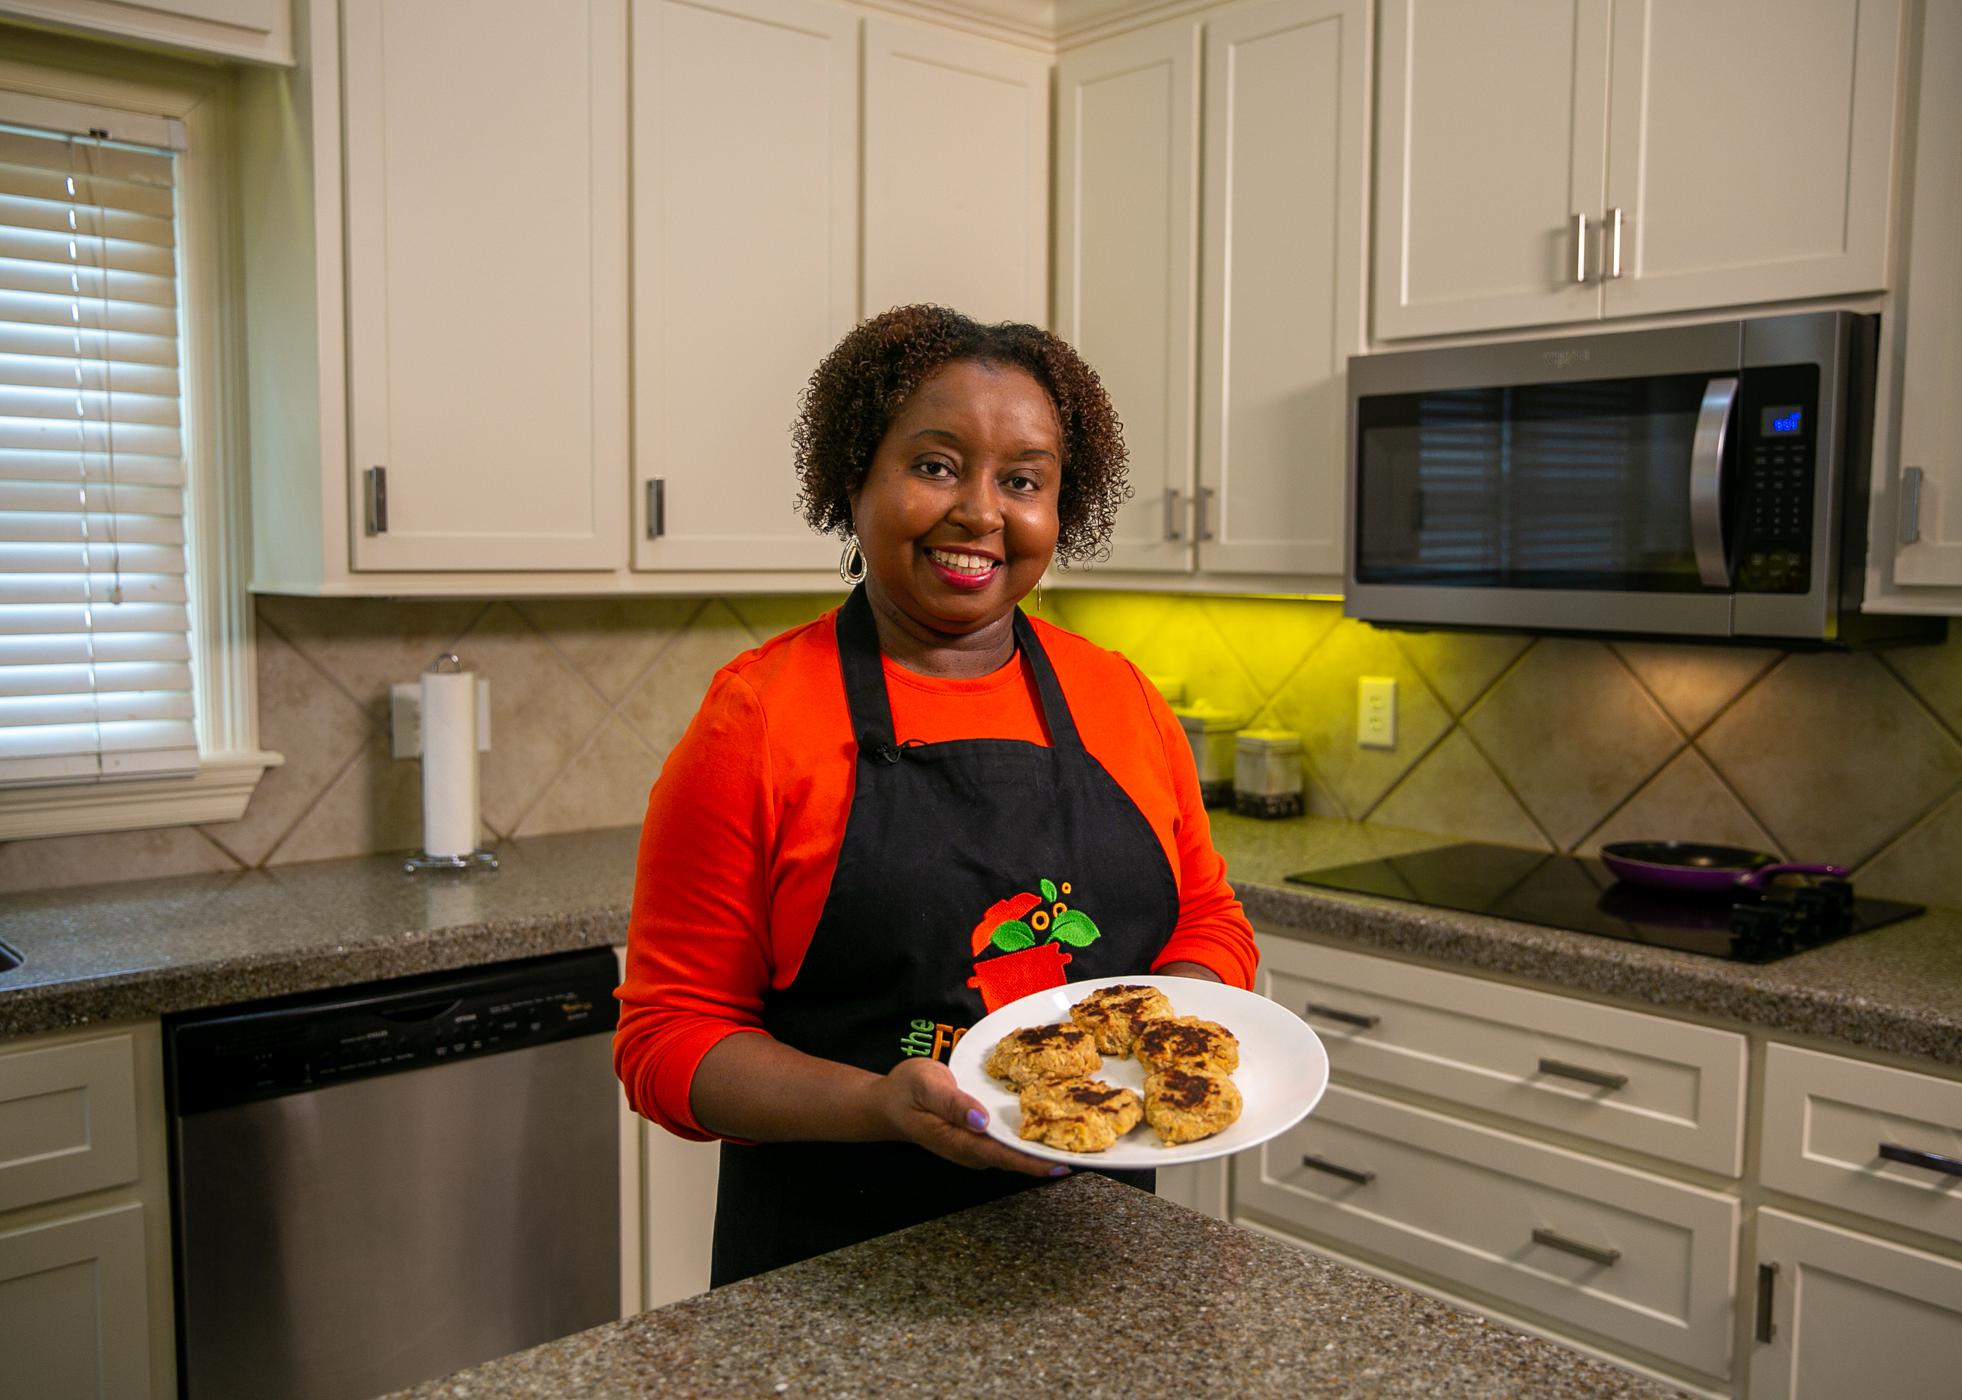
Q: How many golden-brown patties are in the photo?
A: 5